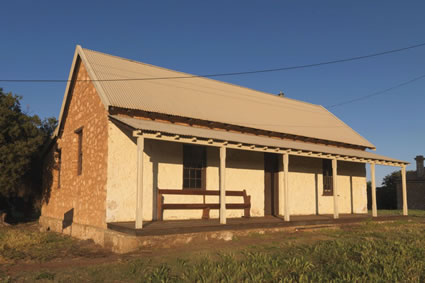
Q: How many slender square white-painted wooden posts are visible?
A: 6